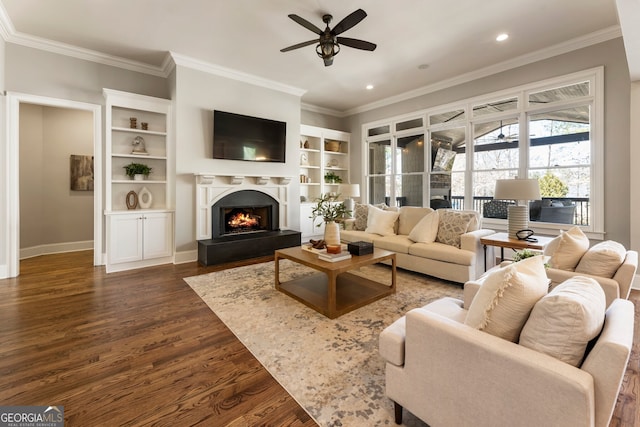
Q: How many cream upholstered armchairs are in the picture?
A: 2